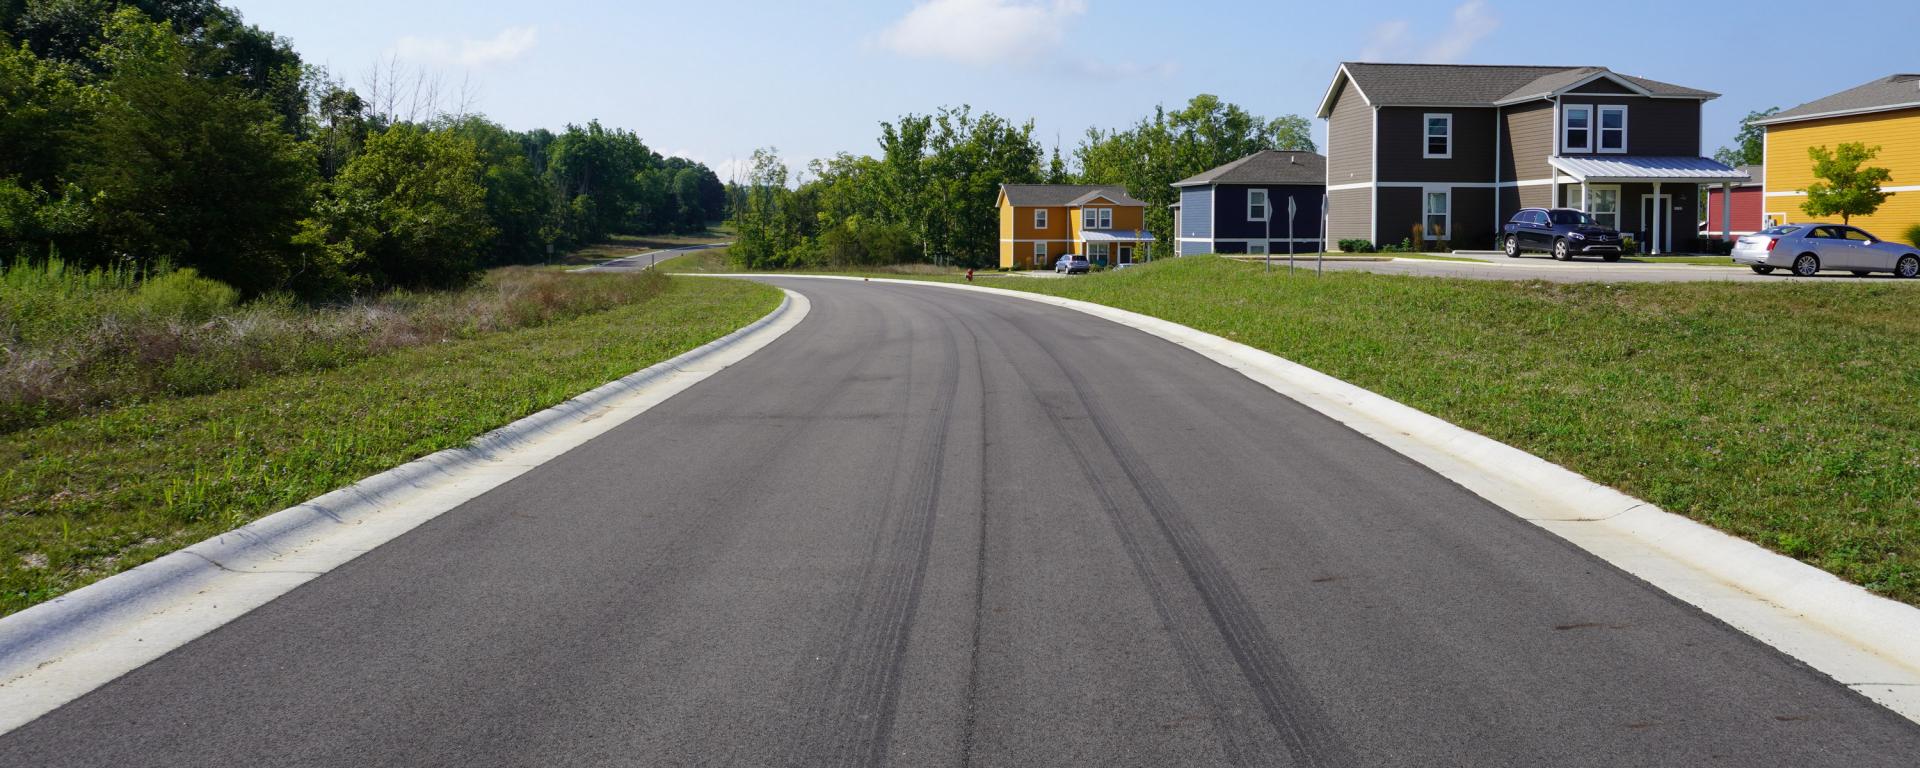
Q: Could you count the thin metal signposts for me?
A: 3